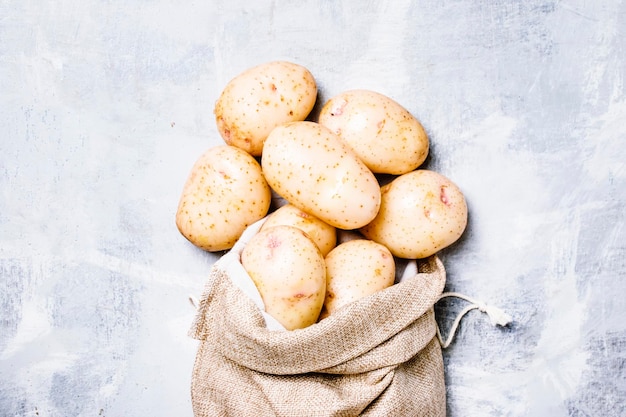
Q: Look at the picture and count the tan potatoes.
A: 8